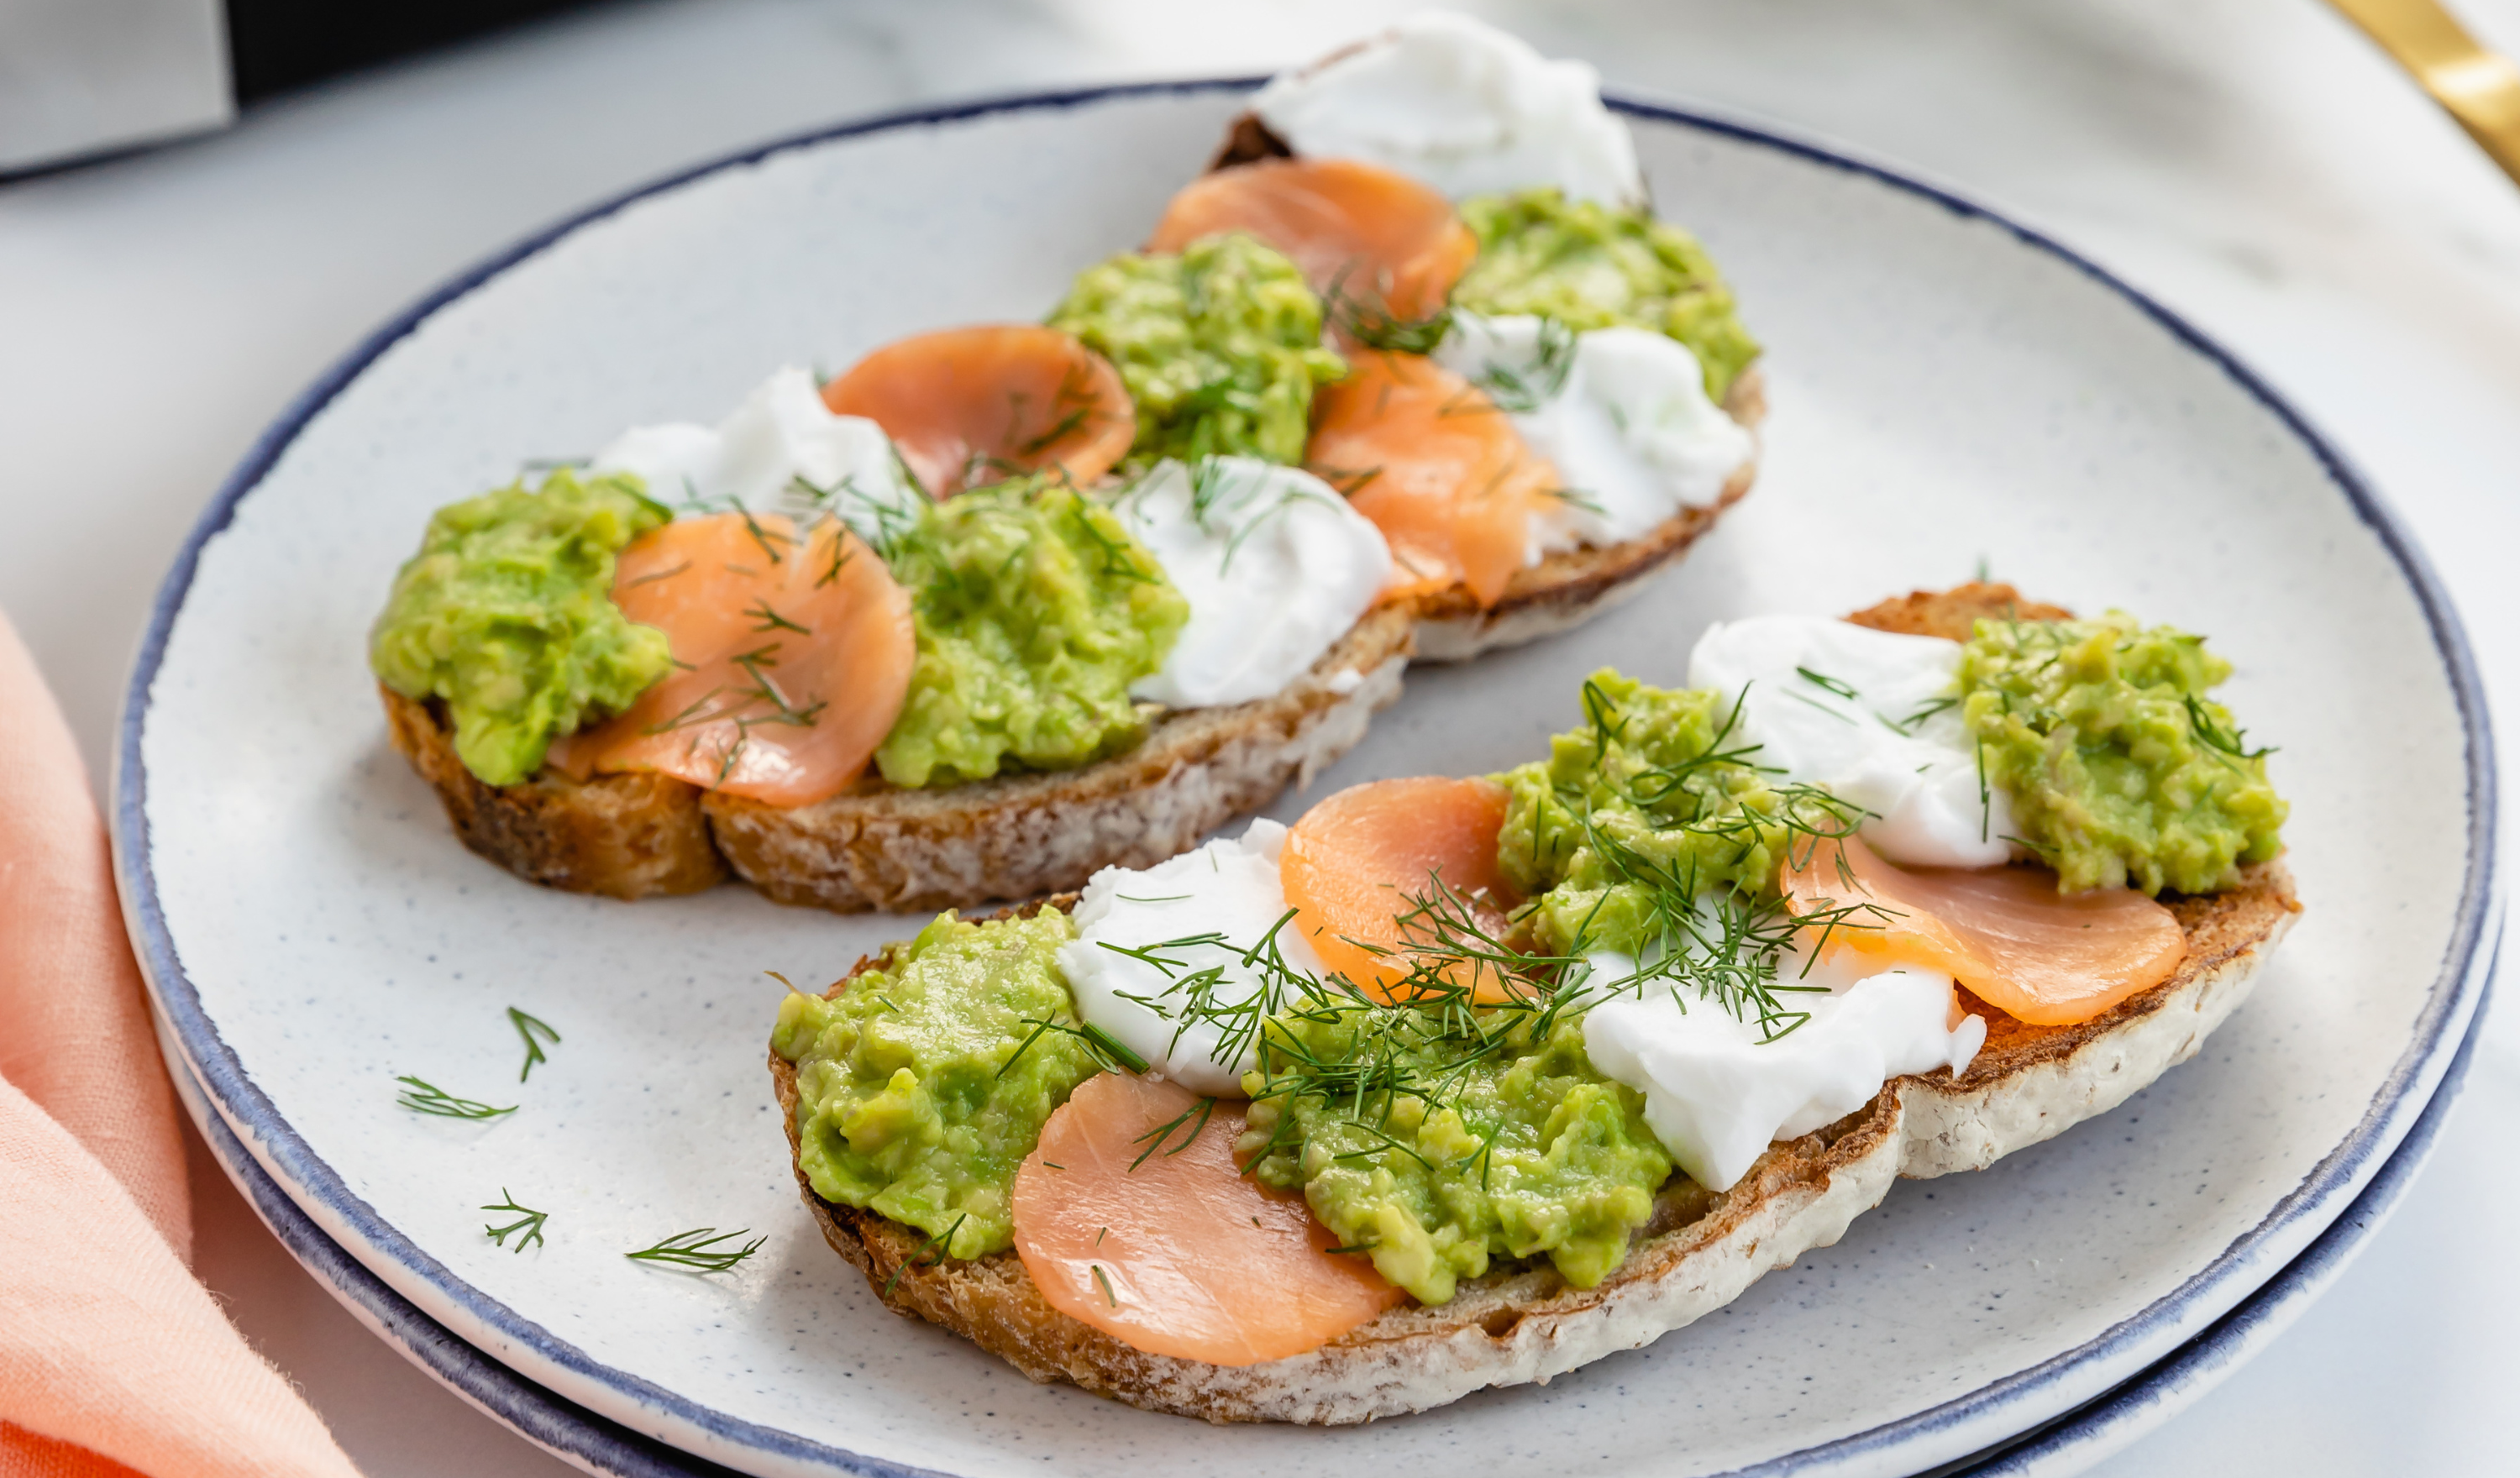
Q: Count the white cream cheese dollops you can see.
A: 7